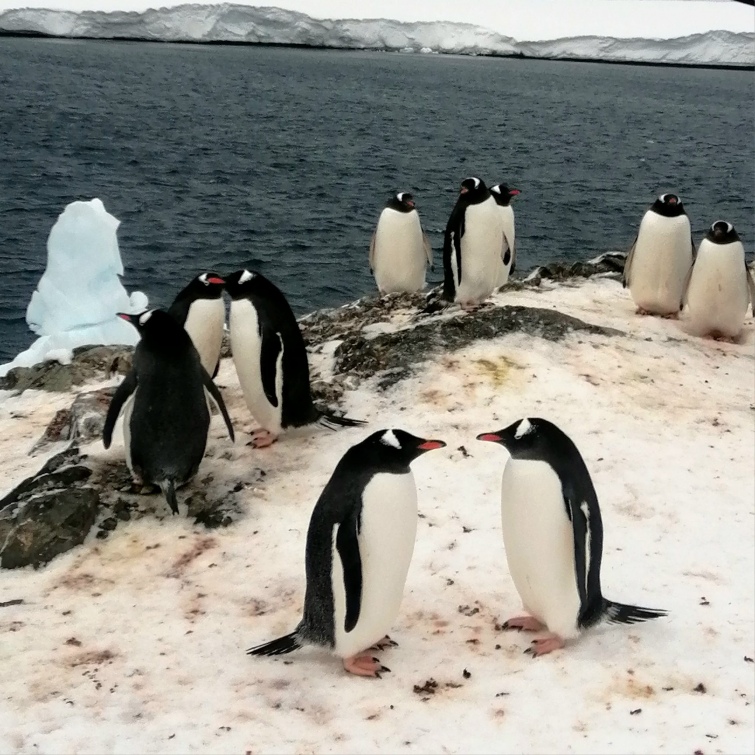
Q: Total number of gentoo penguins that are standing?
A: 10